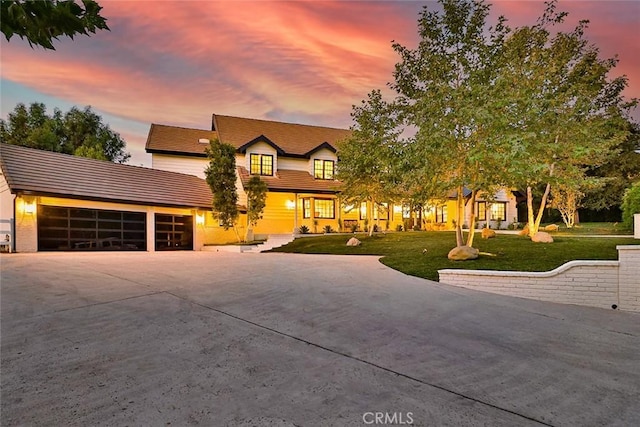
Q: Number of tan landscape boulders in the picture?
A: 6